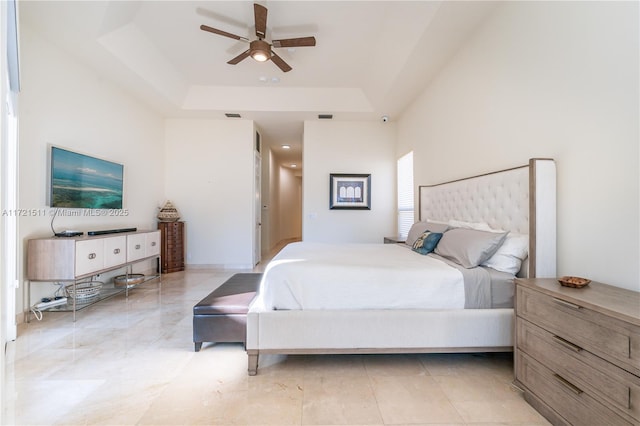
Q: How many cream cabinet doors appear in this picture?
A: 4